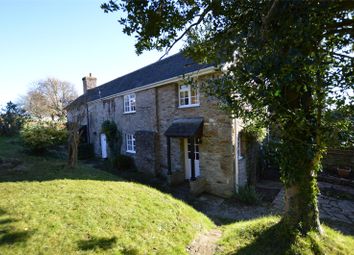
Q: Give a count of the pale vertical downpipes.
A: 1